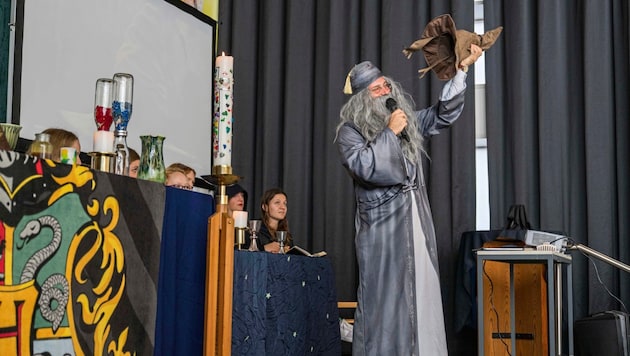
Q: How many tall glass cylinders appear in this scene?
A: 2